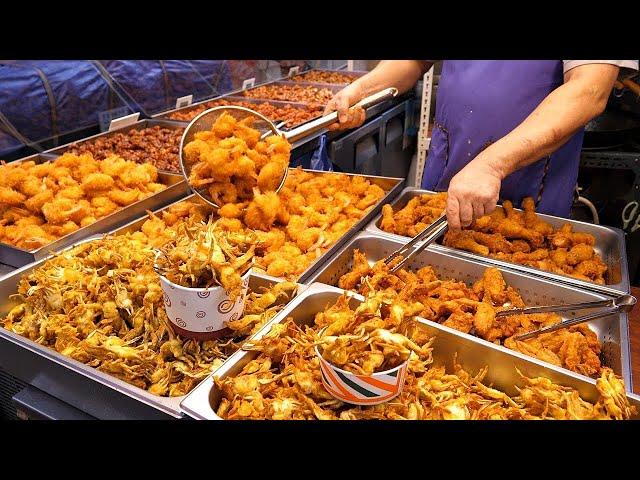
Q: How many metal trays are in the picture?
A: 10